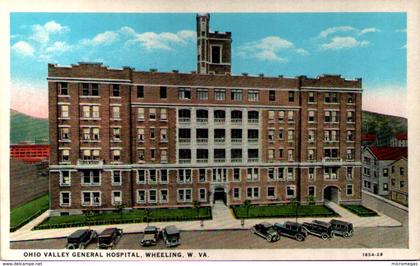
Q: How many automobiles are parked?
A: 8